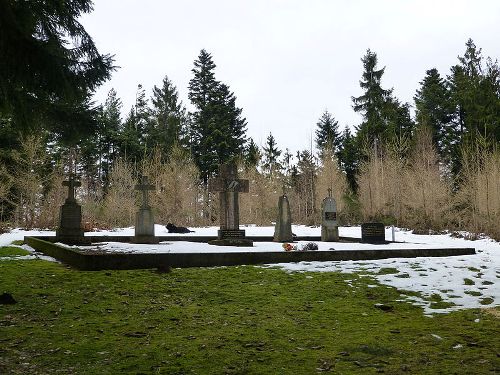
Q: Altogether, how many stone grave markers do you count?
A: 6